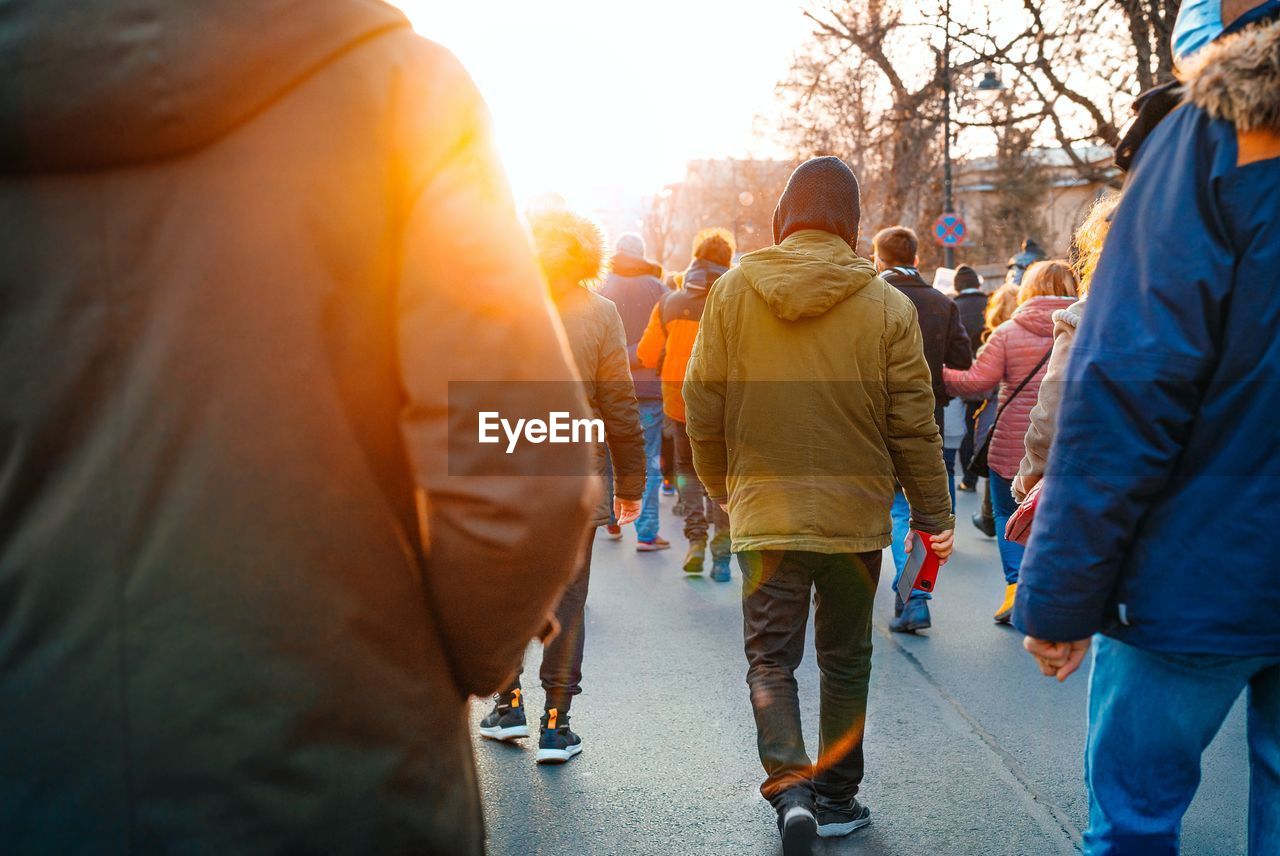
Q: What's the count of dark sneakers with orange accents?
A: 2